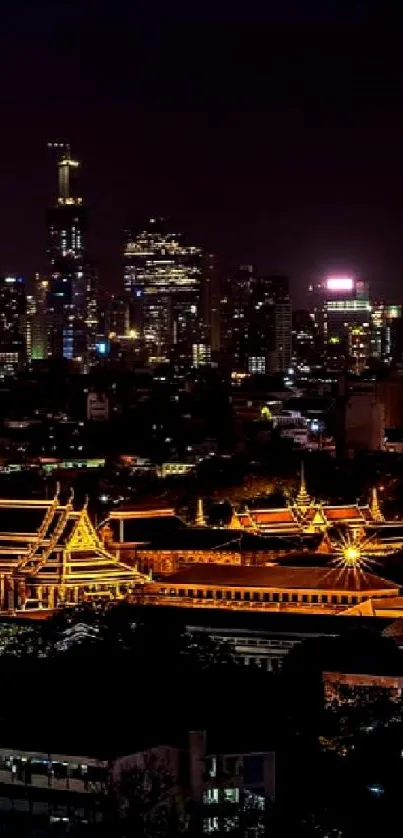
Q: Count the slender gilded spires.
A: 3